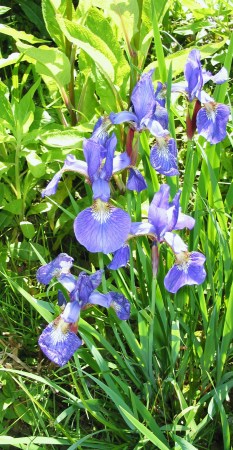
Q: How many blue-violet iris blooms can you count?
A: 5